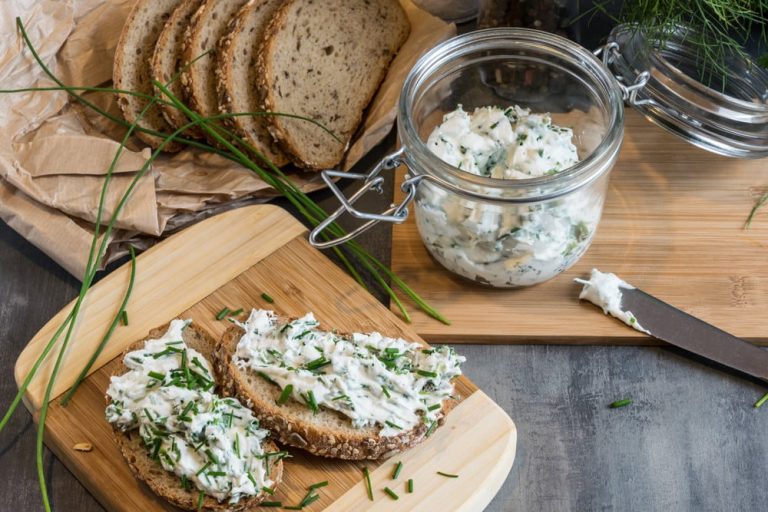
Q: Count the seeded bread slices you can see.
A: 7